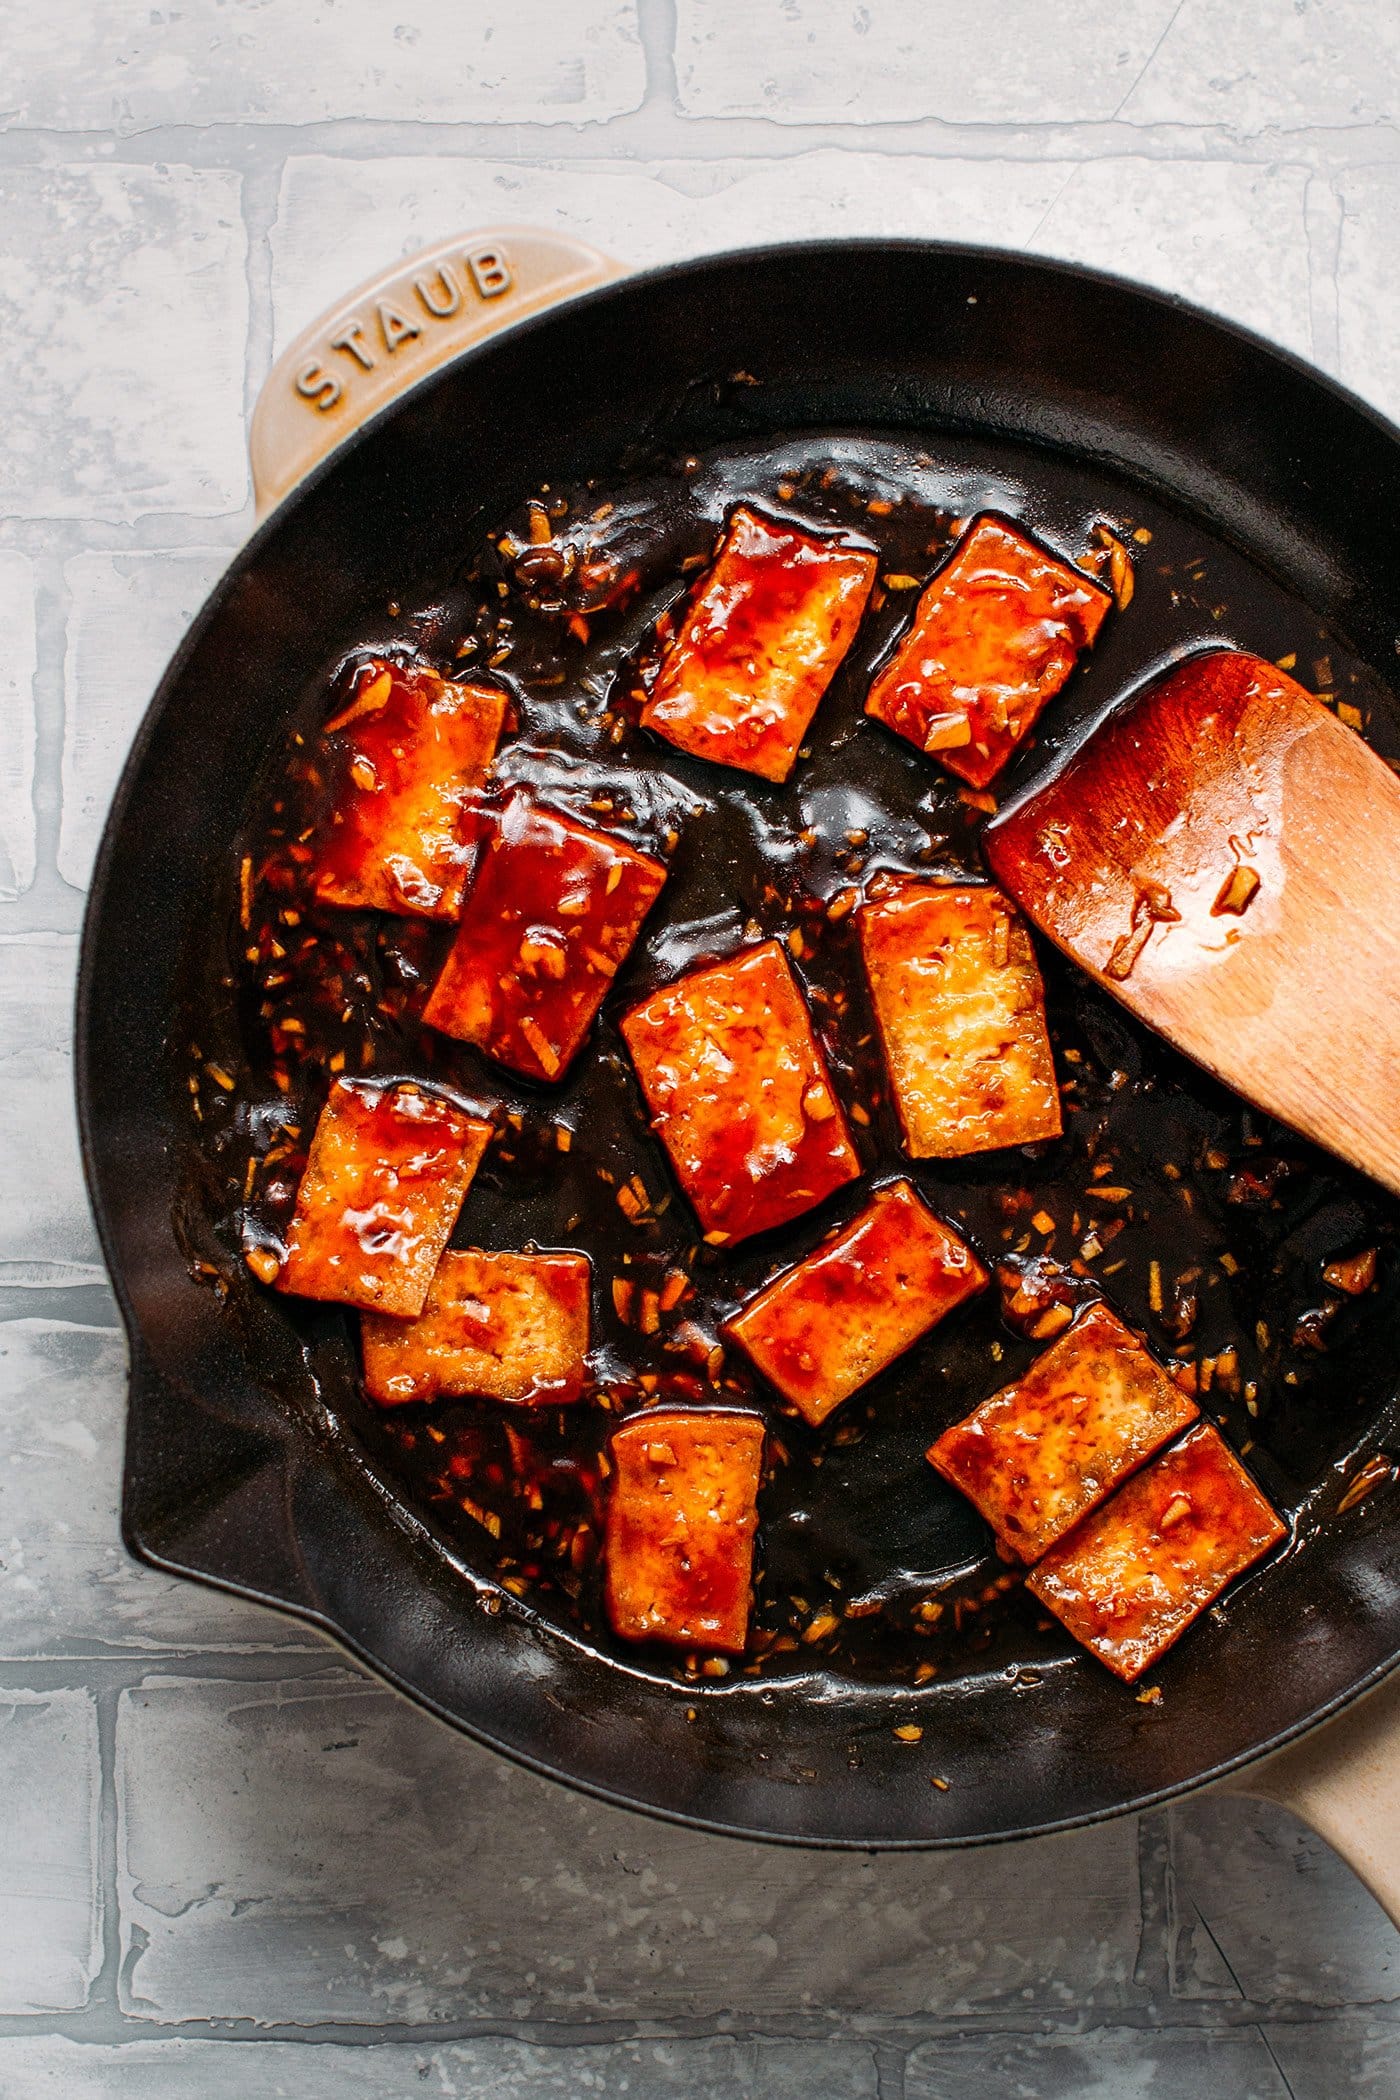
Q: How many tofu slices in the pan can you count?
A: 12